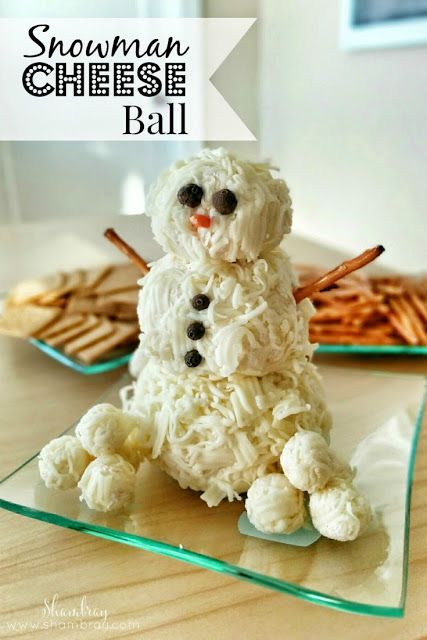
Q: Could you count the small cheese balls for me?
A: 6